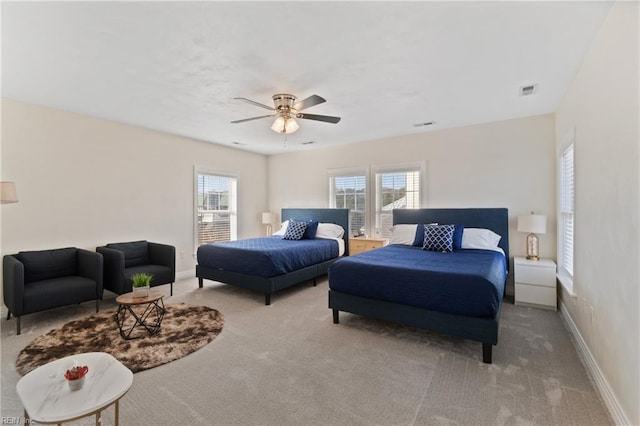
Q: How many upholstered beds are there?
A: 2